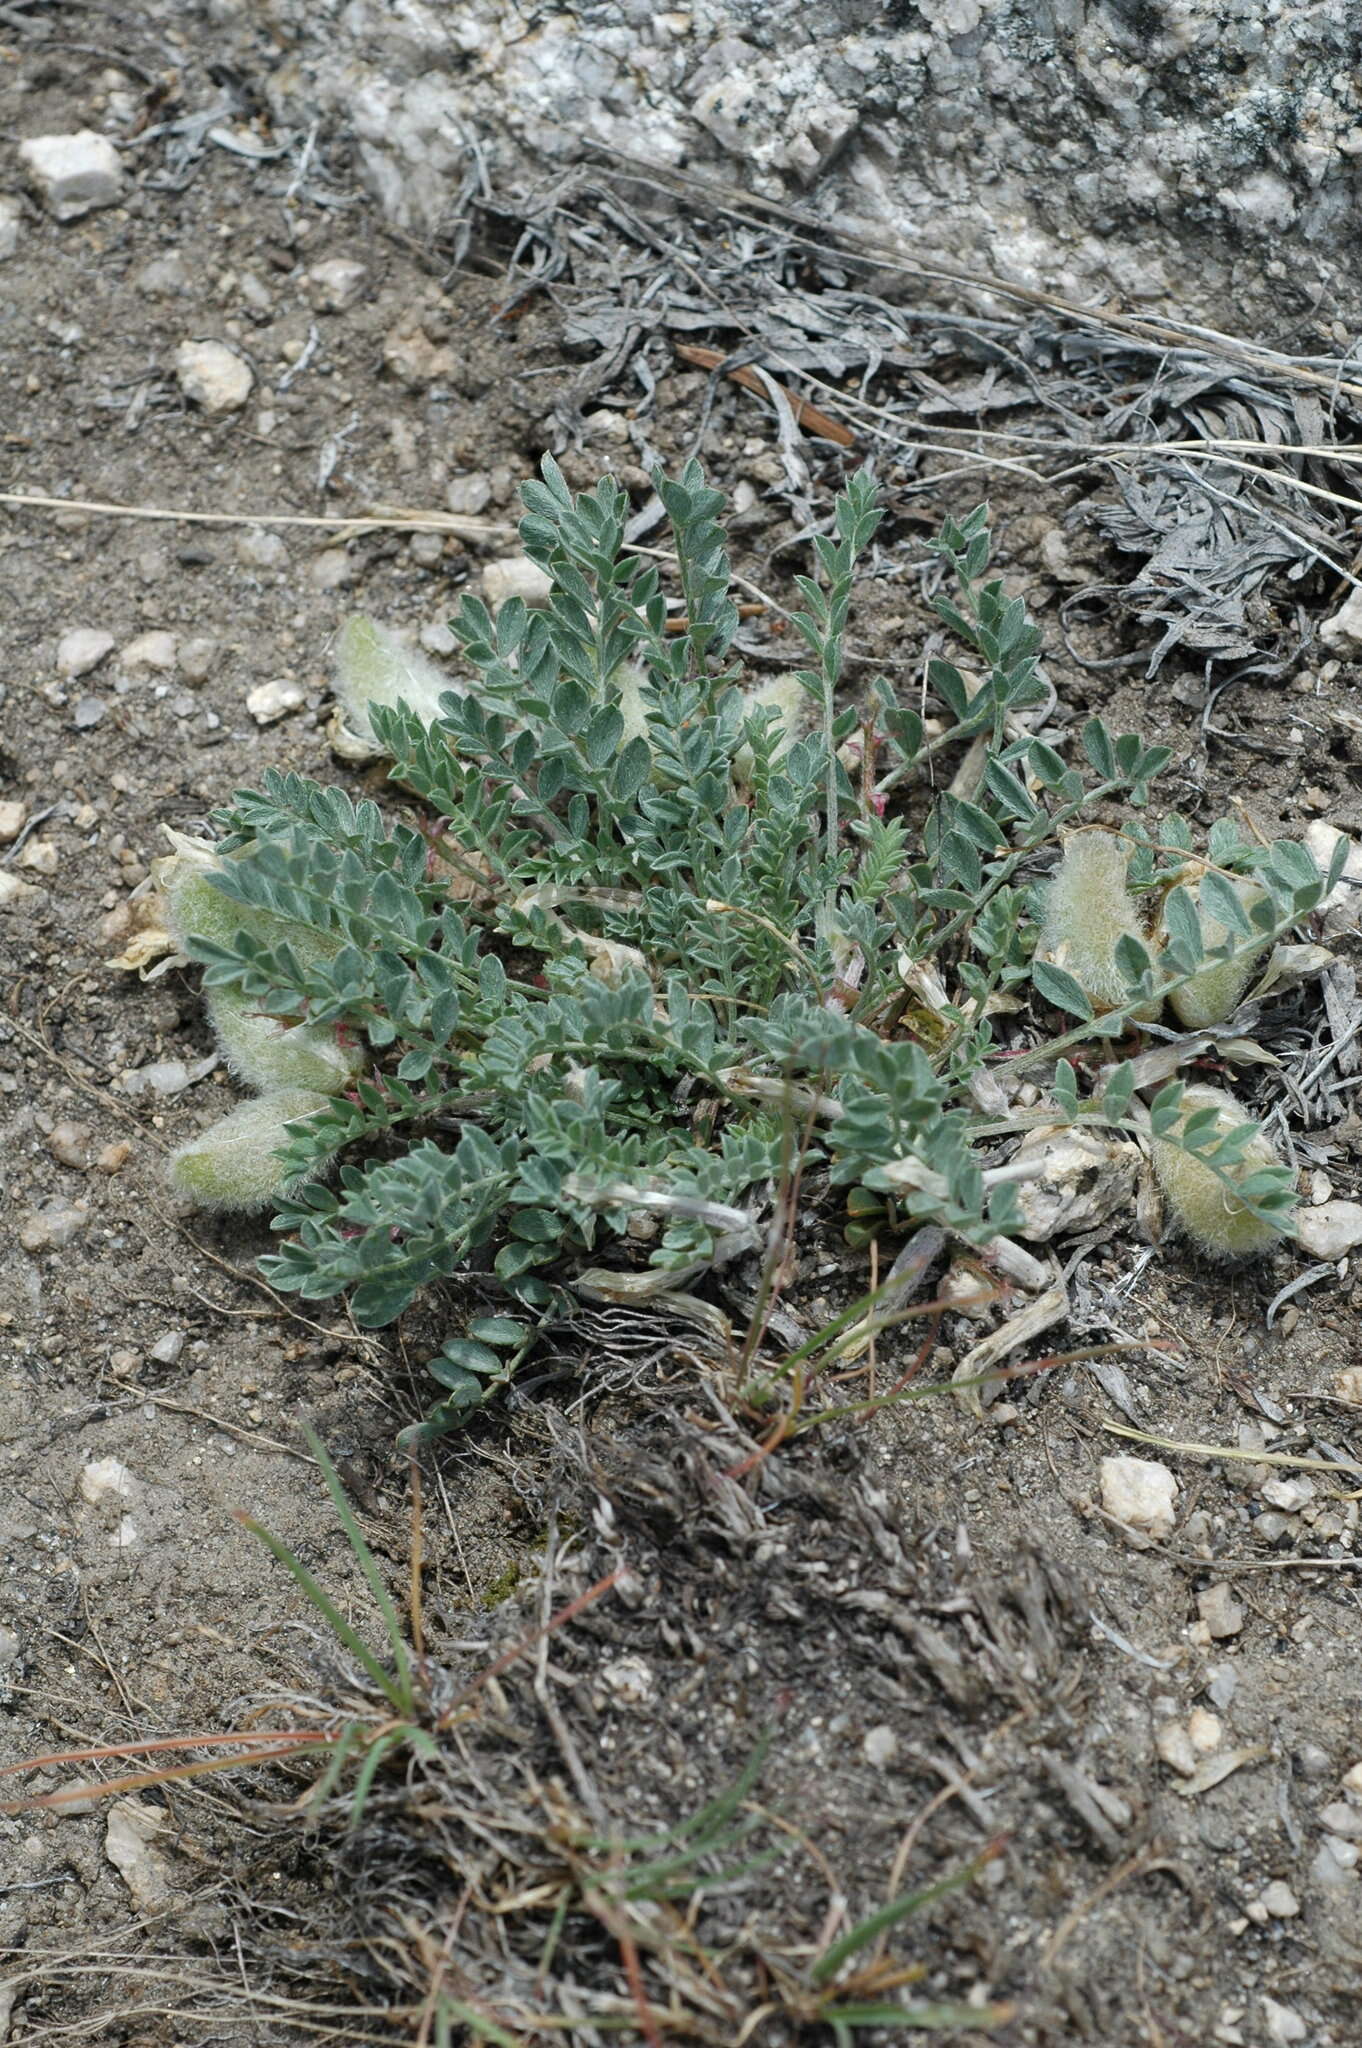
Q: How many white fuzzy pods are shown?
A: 9